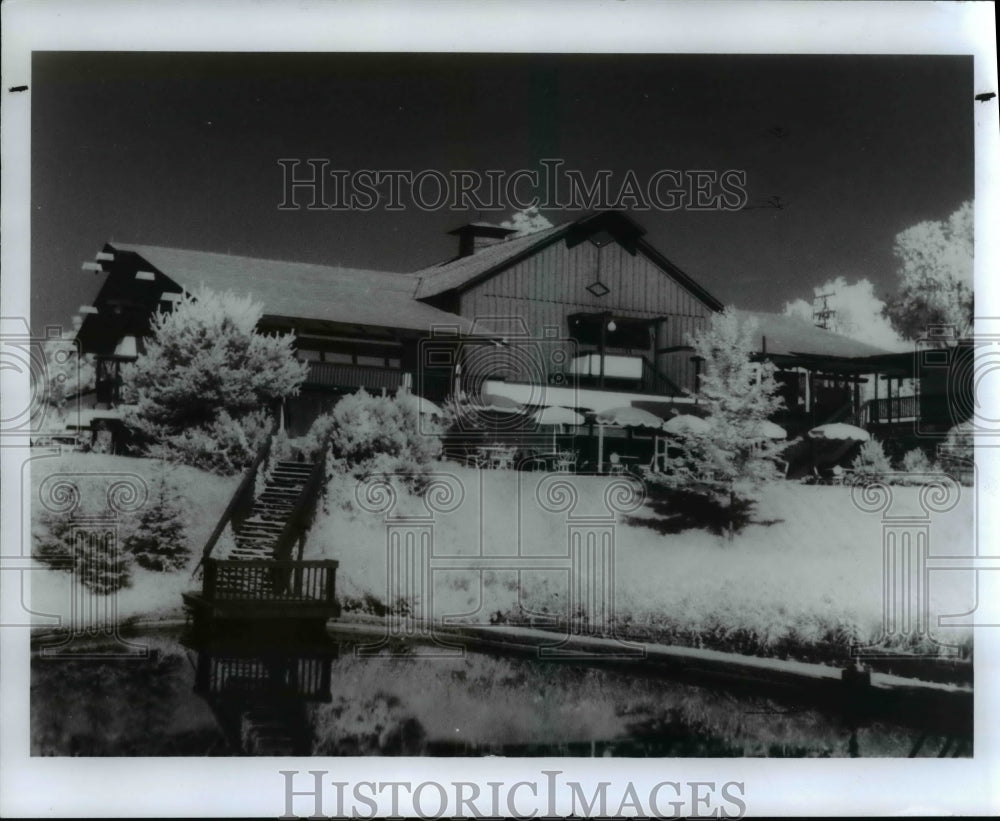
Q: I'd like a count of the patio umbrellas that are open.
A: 7